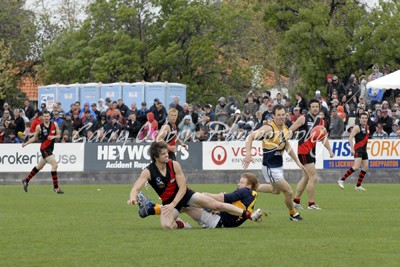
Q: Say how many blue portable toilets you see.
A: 7